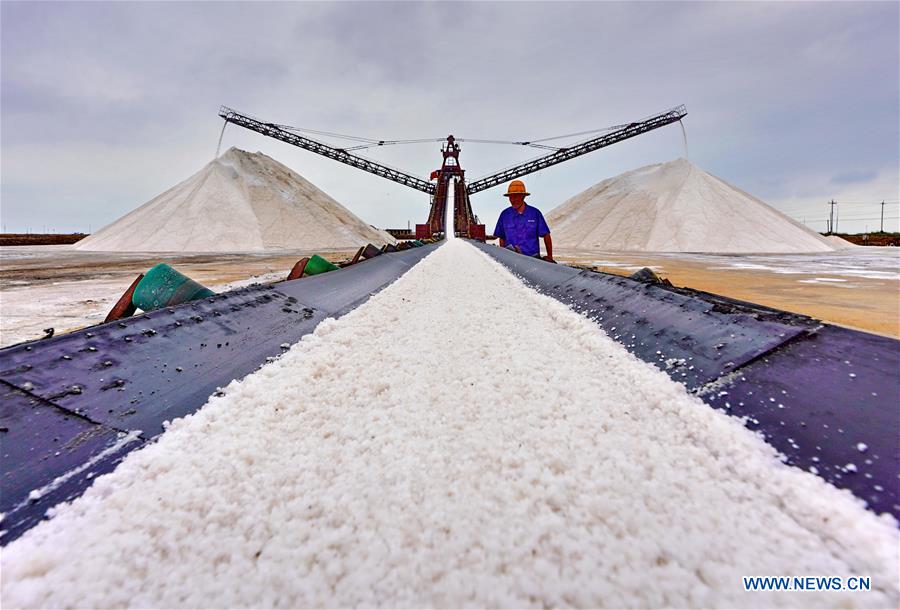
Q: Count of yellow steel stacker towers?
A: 0